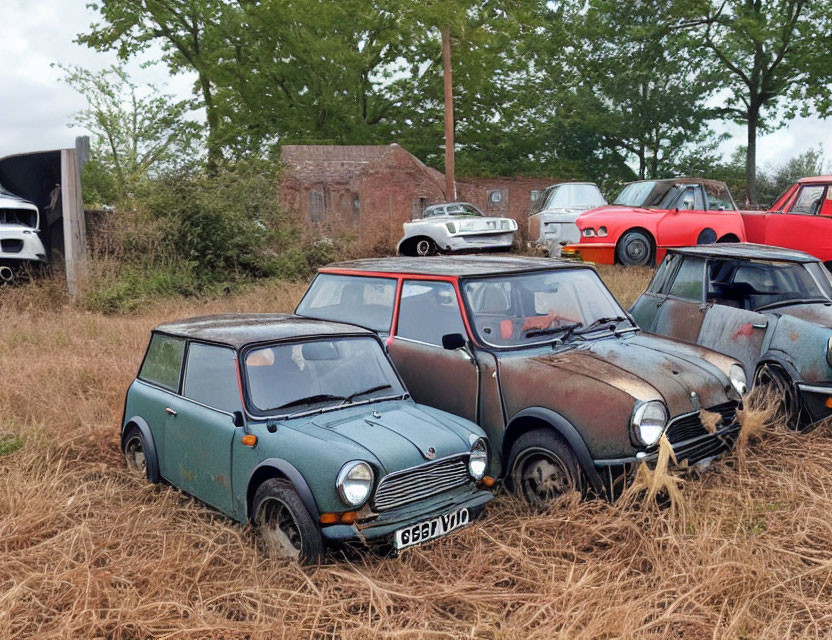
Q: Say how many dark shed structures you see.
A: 1